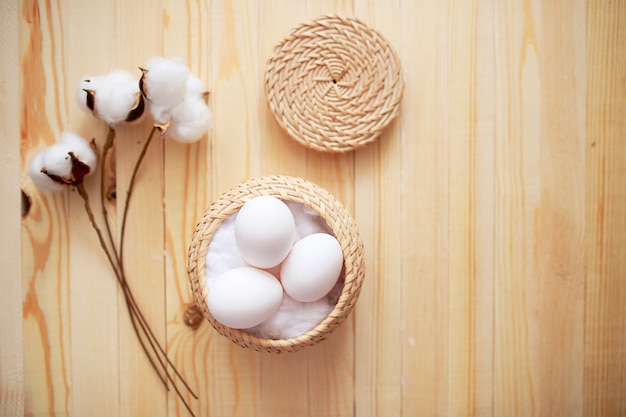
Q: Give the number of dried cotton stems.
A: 3